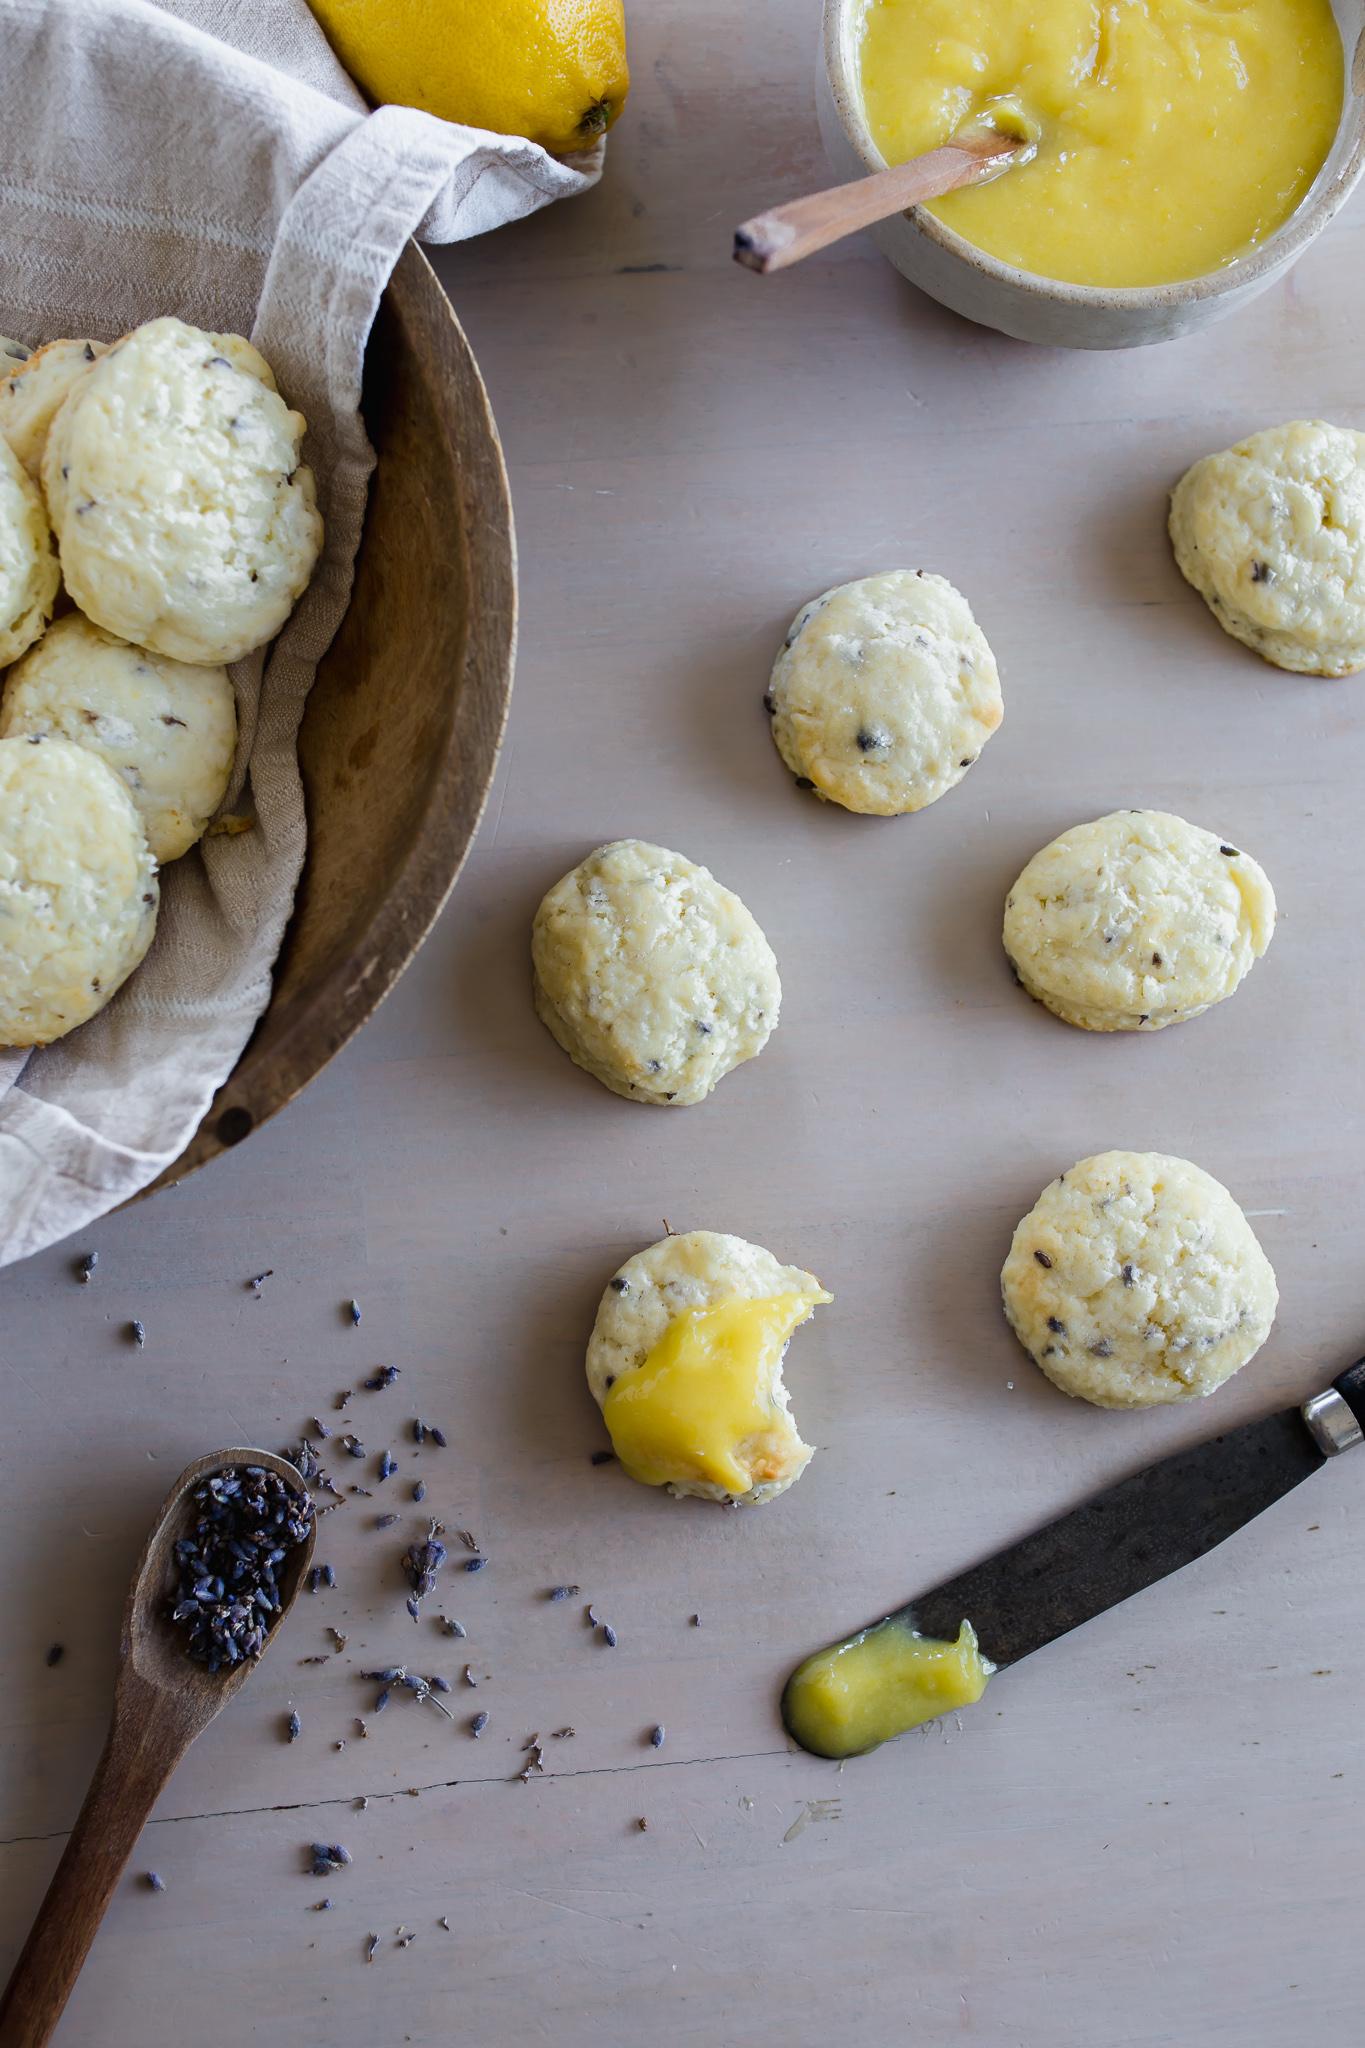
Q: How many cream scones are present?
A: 11